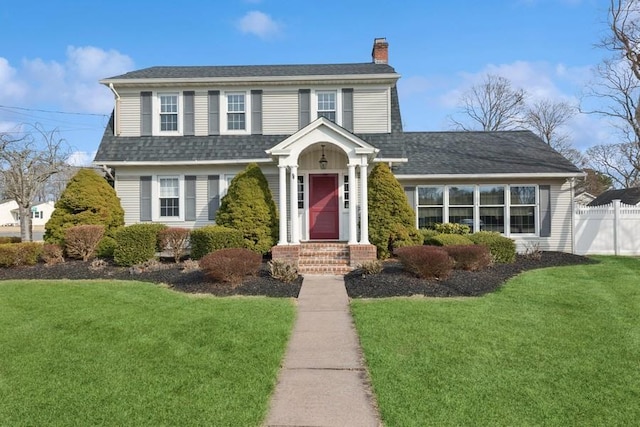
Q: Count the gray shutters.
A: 11